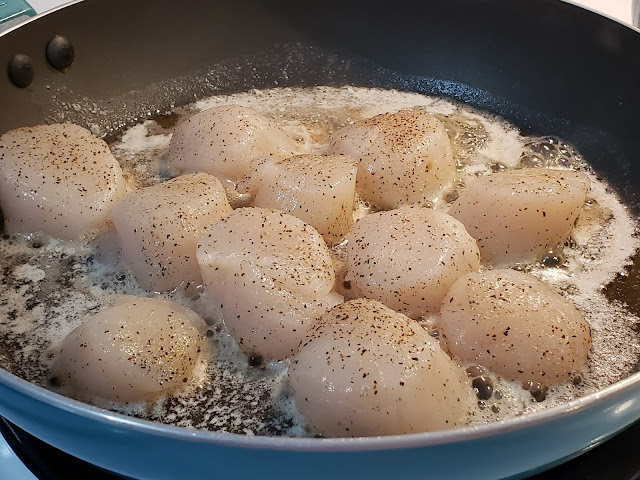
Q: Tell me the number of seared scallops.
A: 11